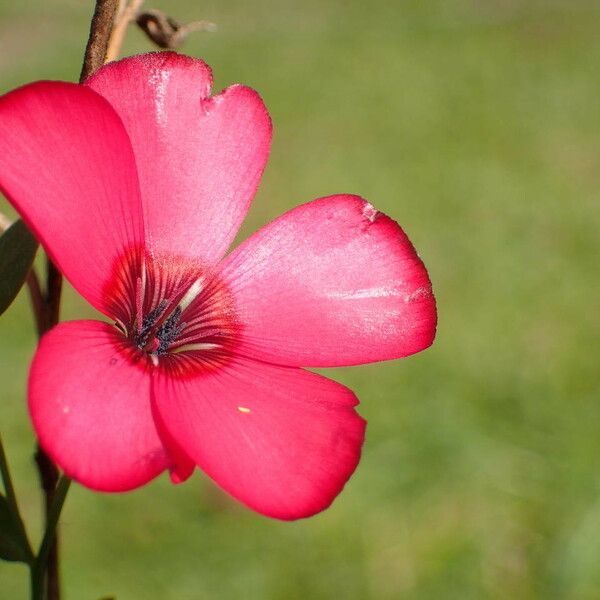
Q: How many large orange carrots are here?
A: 0